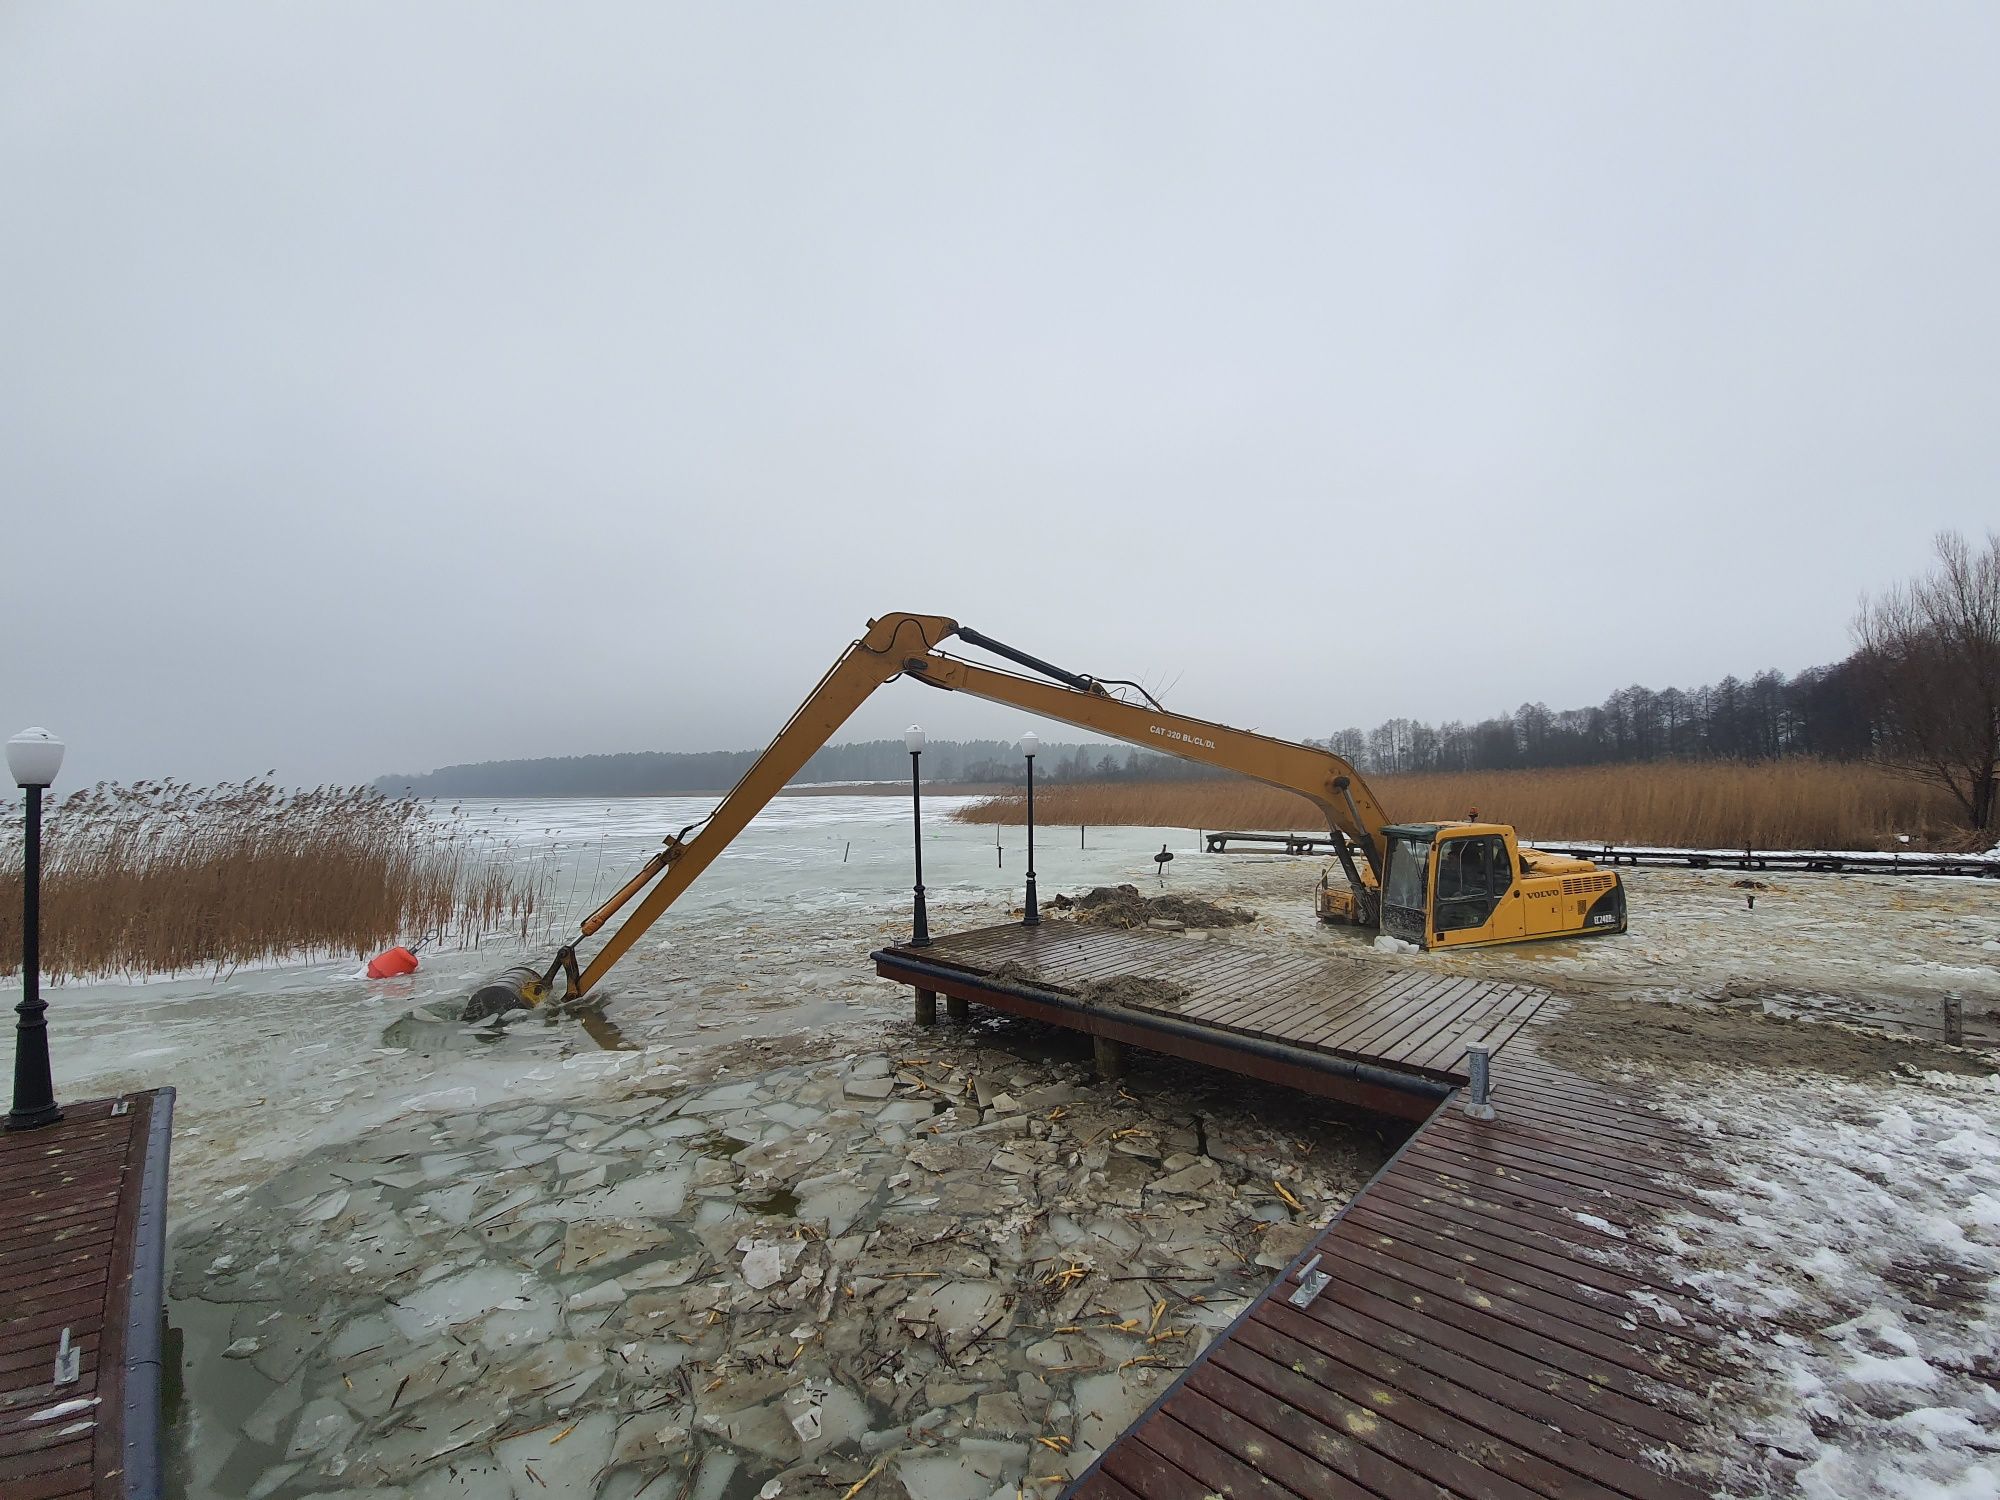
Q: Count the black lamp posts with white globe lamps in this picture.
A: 3